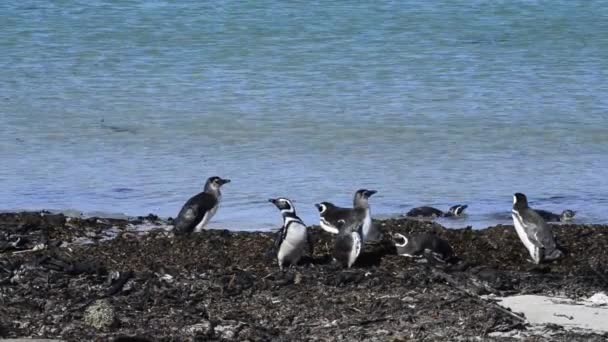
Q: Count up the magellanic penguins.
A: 9